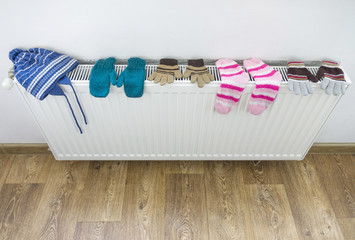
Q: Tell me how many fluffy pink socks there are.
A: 2